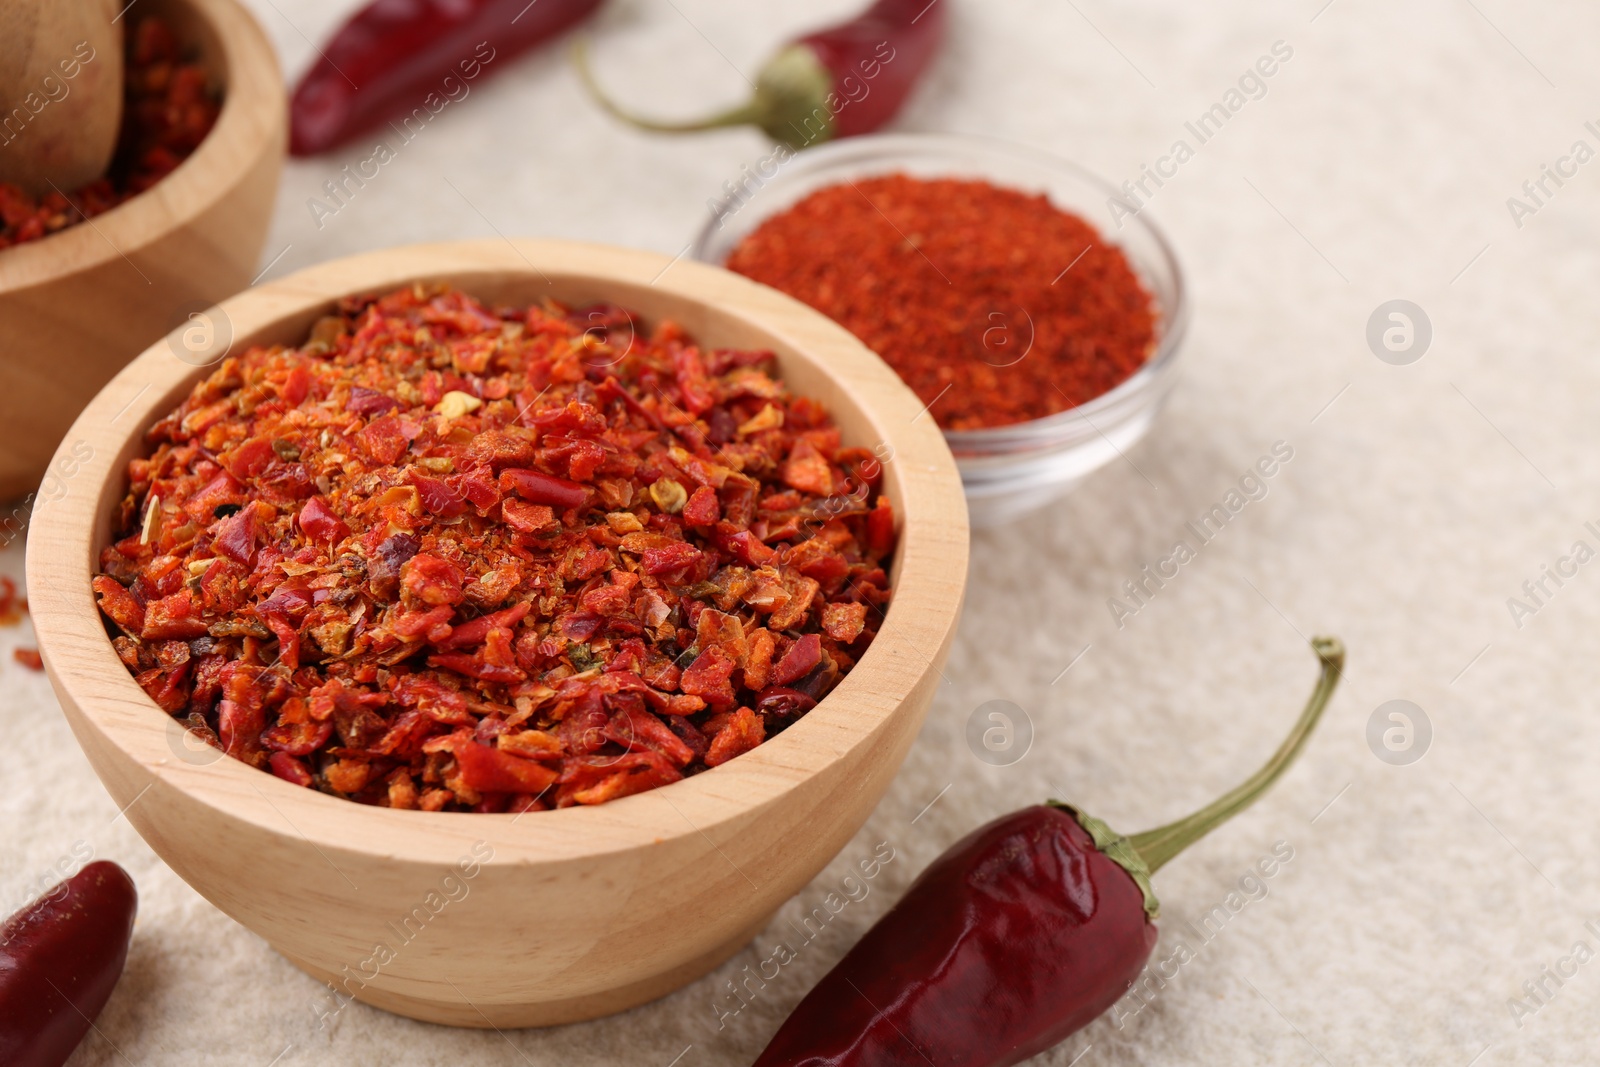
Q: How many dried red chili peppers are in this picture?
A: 4